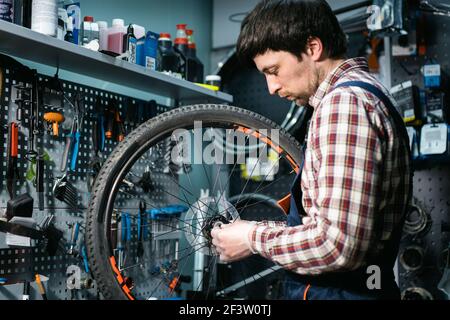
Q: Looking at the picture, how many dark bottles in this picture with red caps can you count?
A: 3